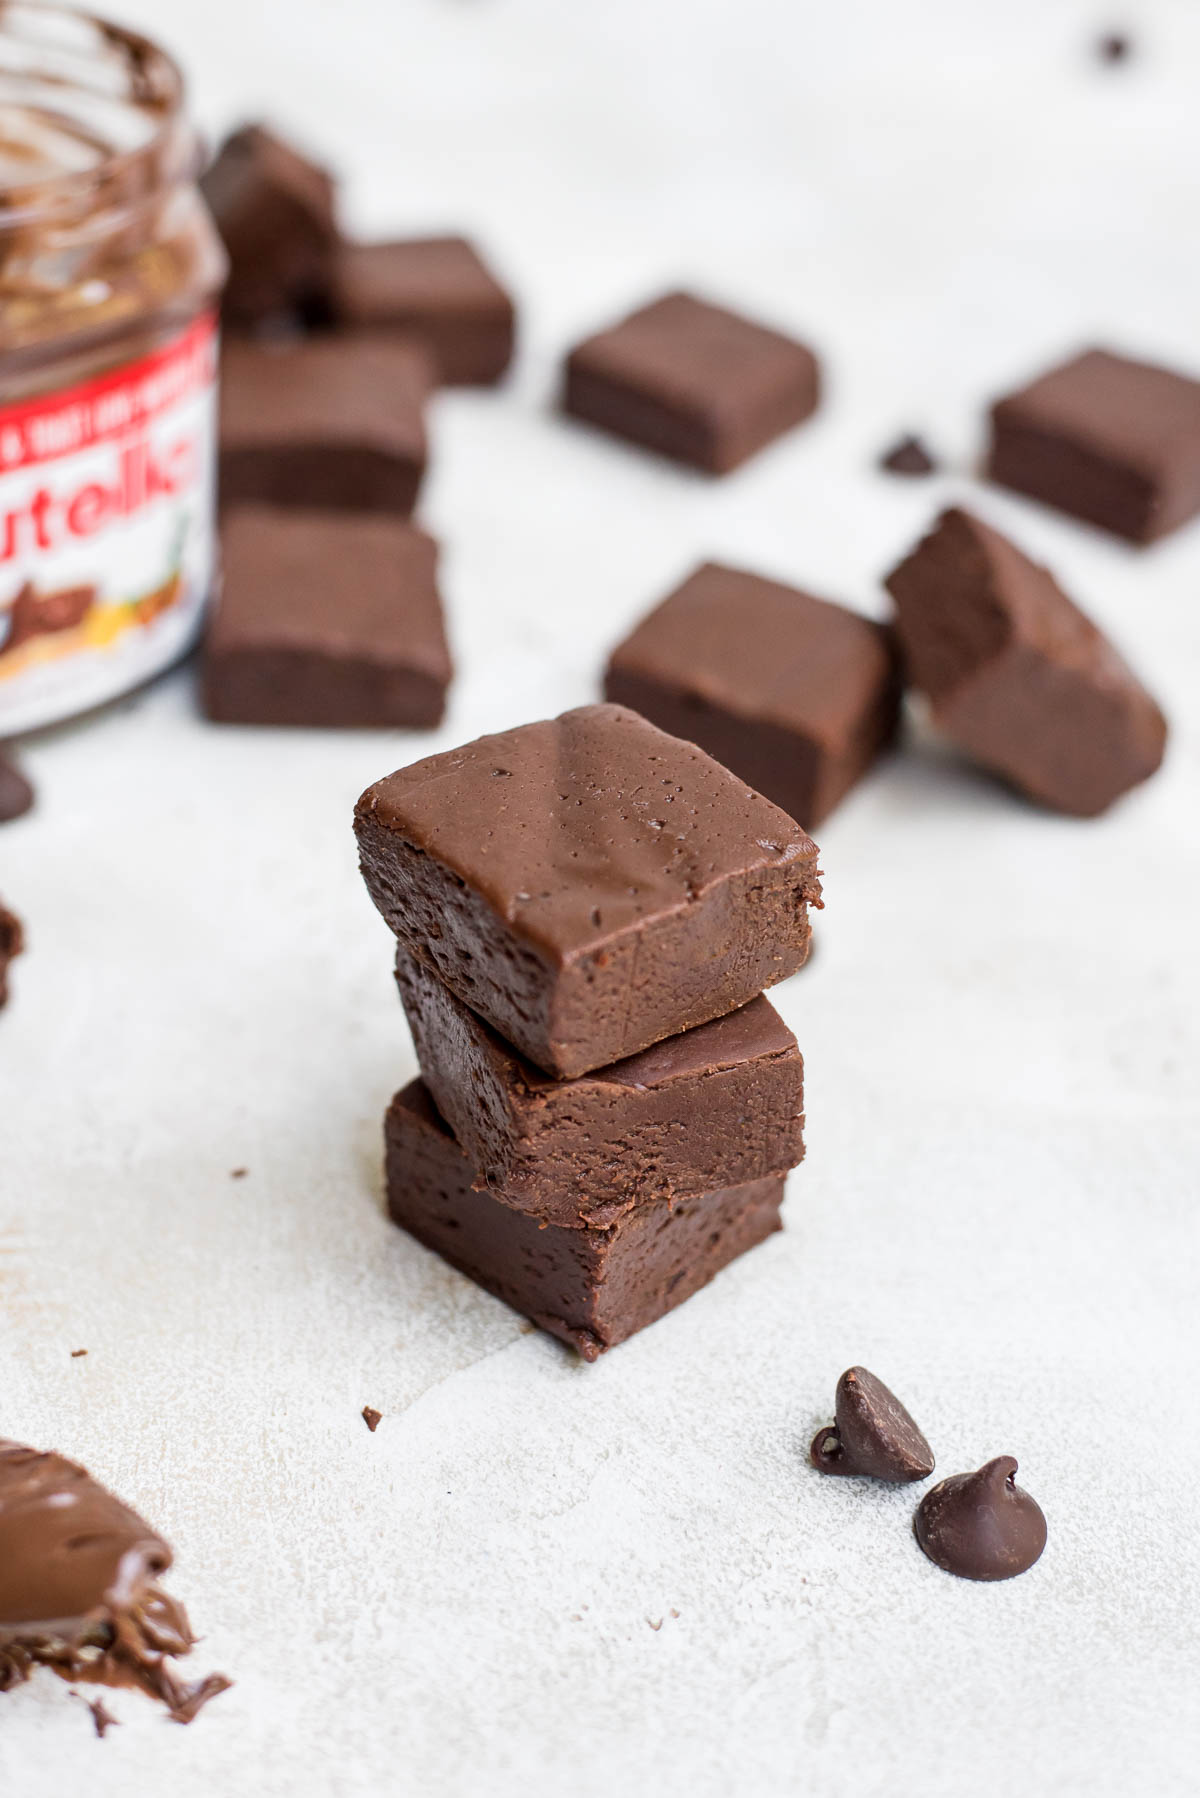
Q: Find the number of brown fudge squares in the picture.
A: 11